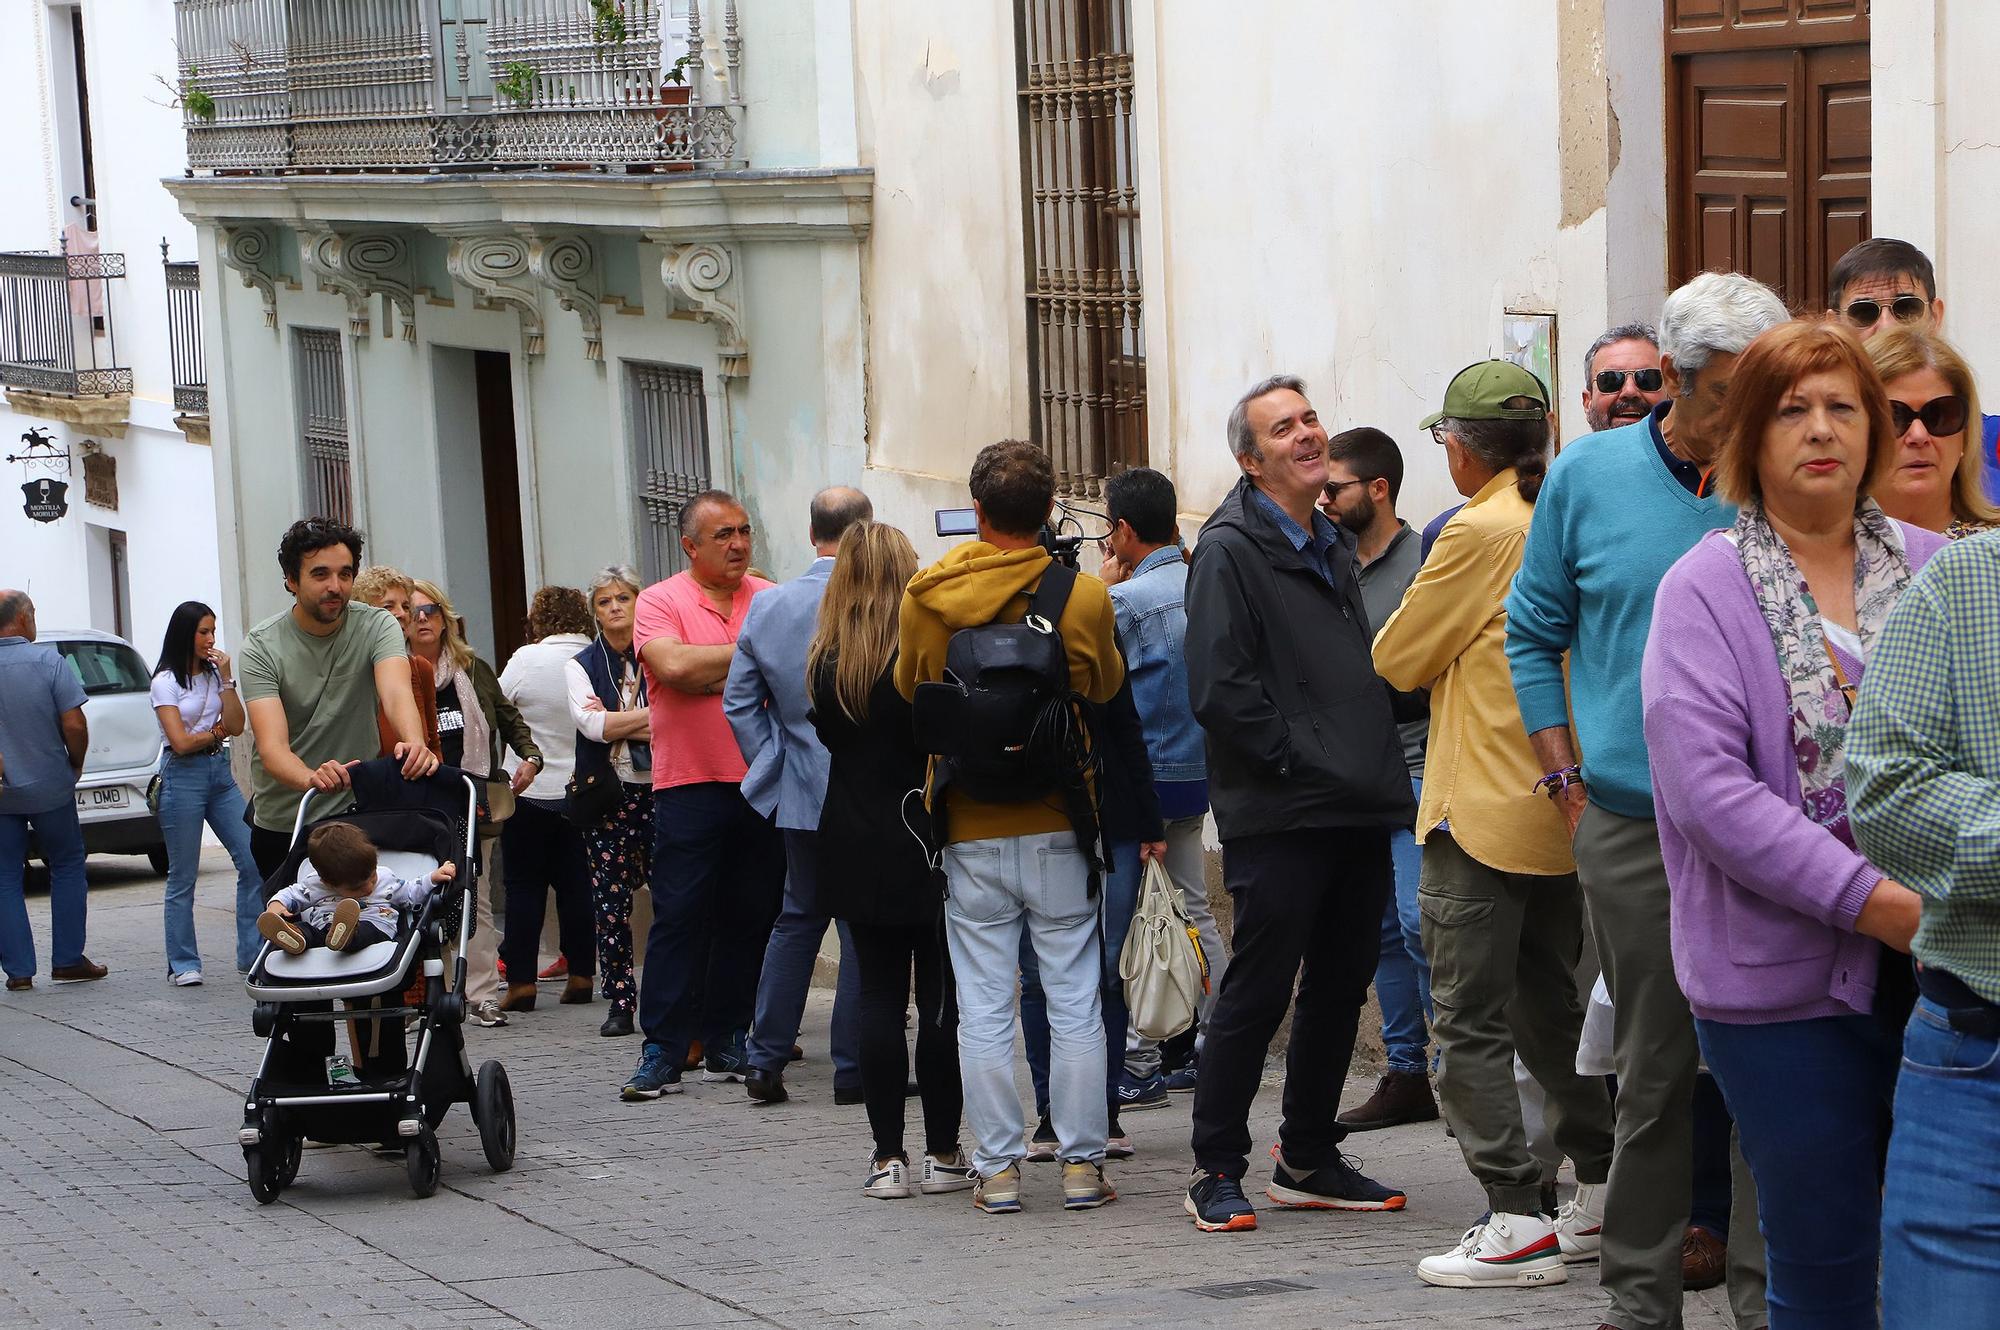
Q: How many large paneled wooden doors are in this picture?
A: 1